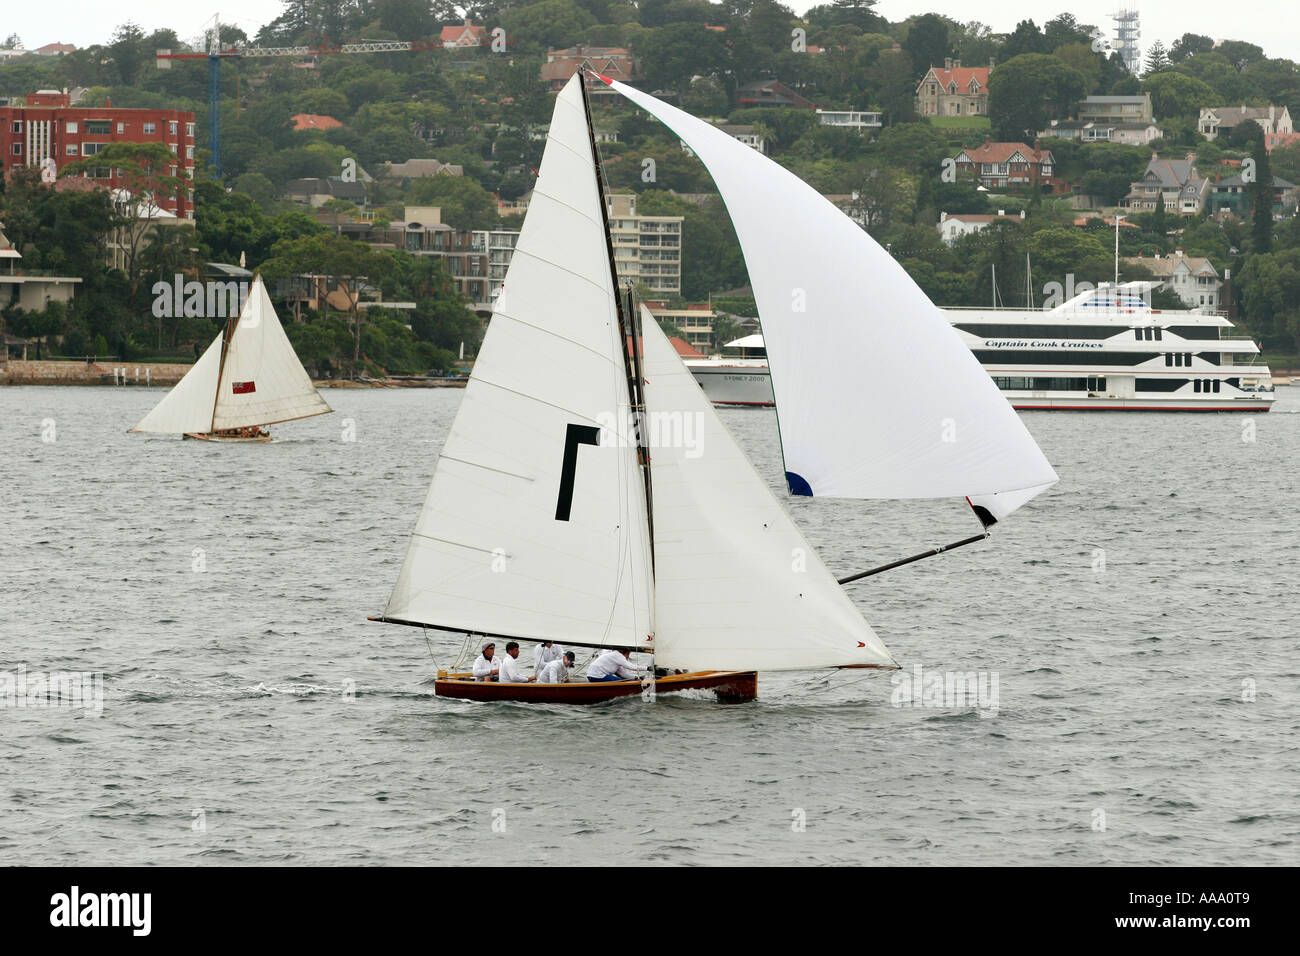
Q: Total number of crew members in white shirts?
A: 5